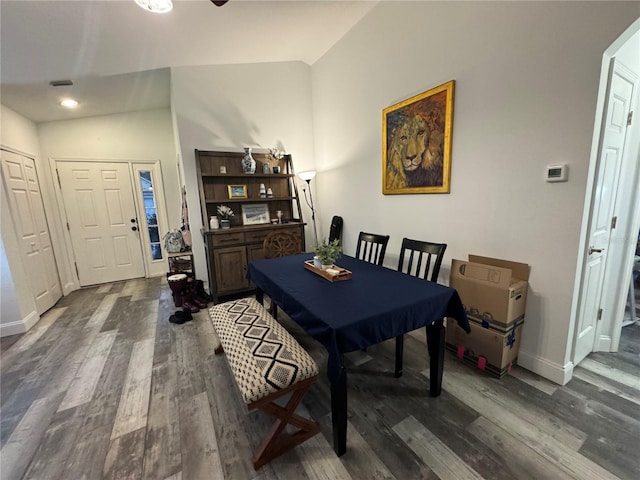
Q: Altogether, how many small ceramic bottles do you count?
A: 2